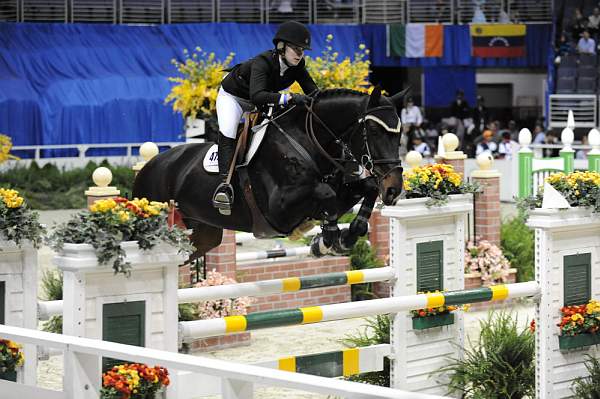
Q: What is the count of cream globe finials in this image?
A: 5